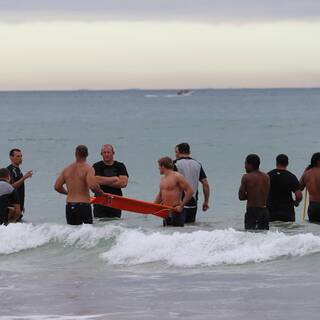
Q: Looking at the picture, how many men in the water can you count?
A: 9